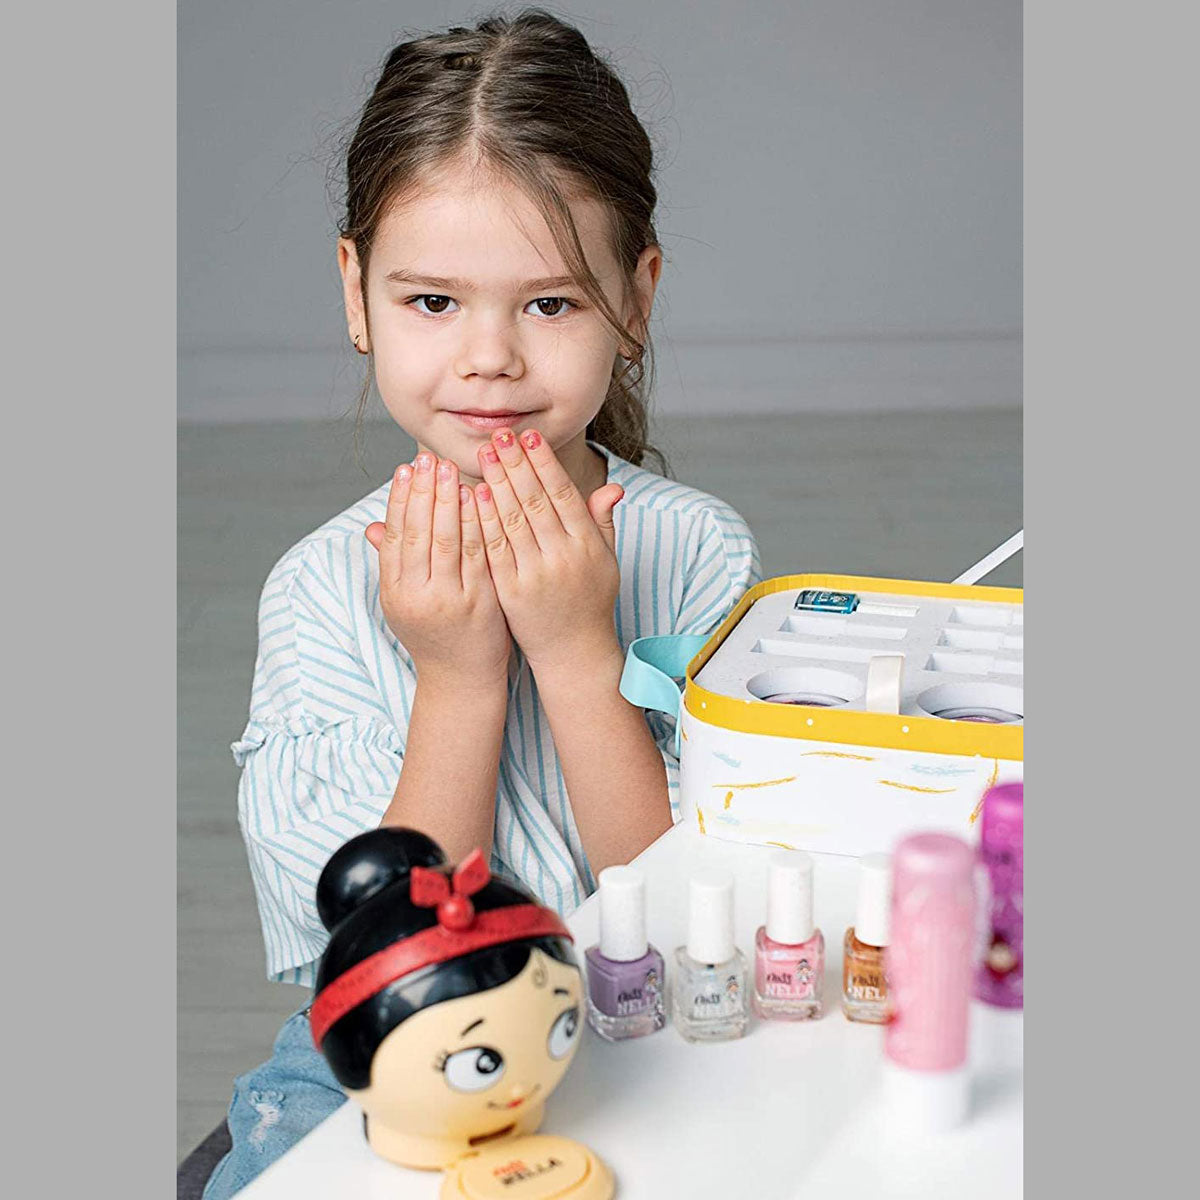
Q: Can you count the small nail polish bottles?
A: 5